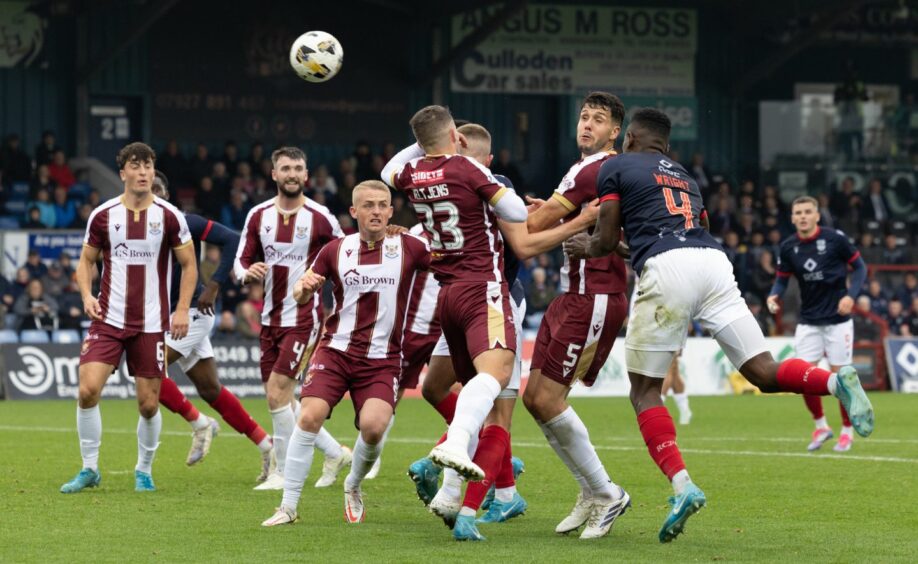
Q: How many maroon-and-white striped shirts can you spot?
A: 6